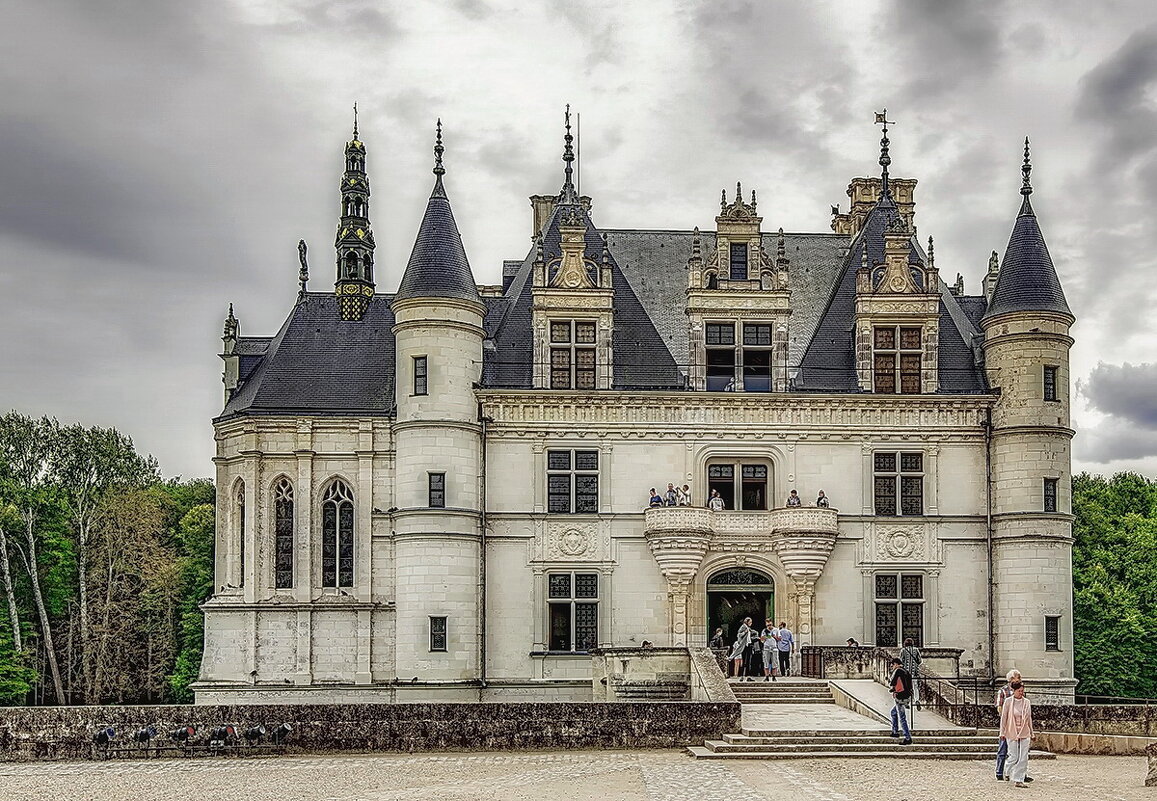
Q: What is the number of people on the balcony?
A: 7